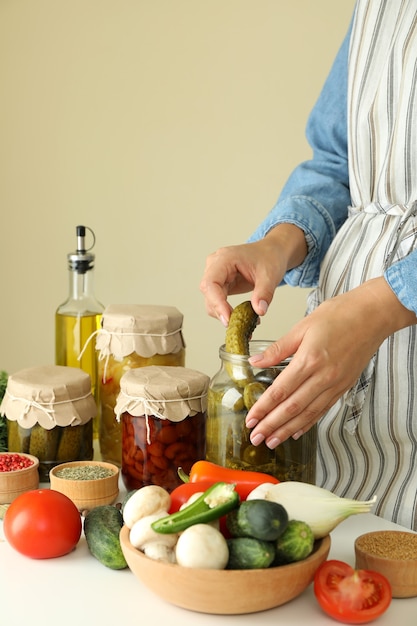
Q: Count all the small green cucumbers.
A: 4